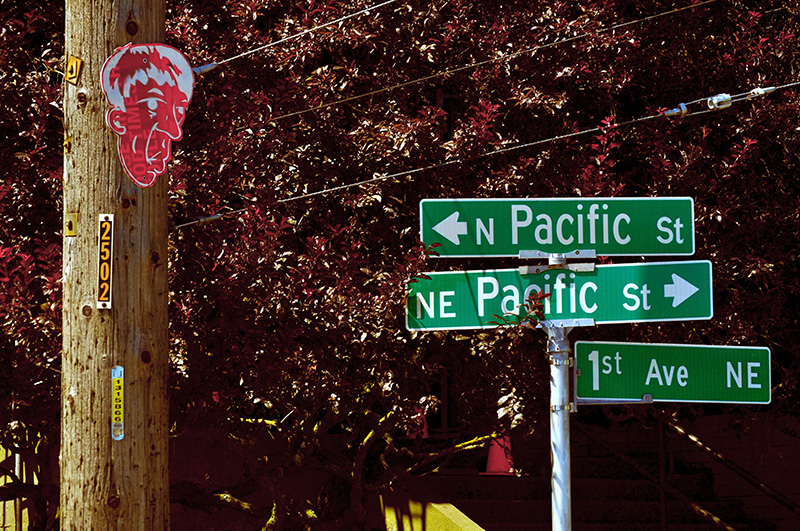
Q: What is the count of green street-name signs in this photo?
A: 3